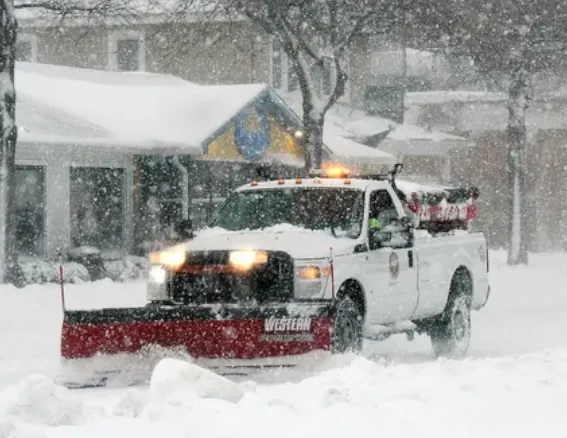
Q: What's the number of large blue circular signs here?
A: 1